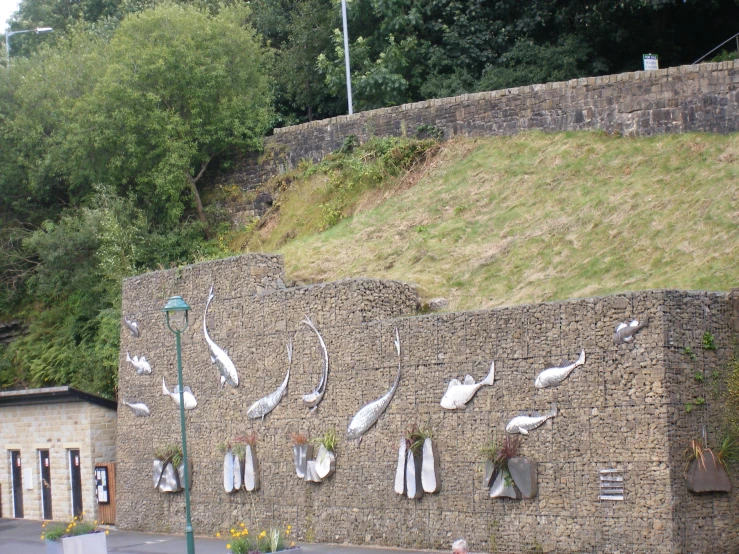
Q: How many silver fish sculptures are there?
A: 12